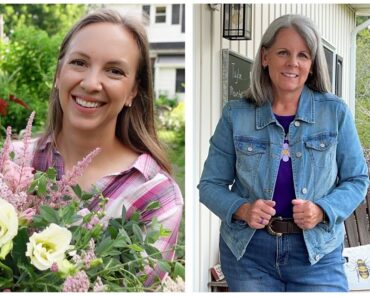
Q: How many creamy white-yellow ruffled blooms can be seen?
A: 2